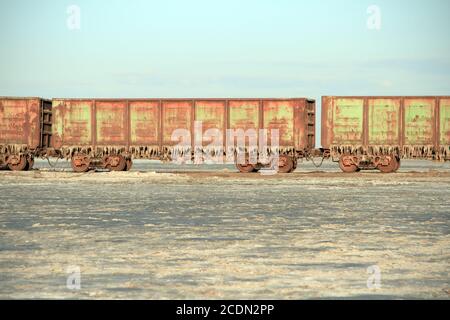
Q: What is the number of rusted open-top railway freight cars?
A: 3